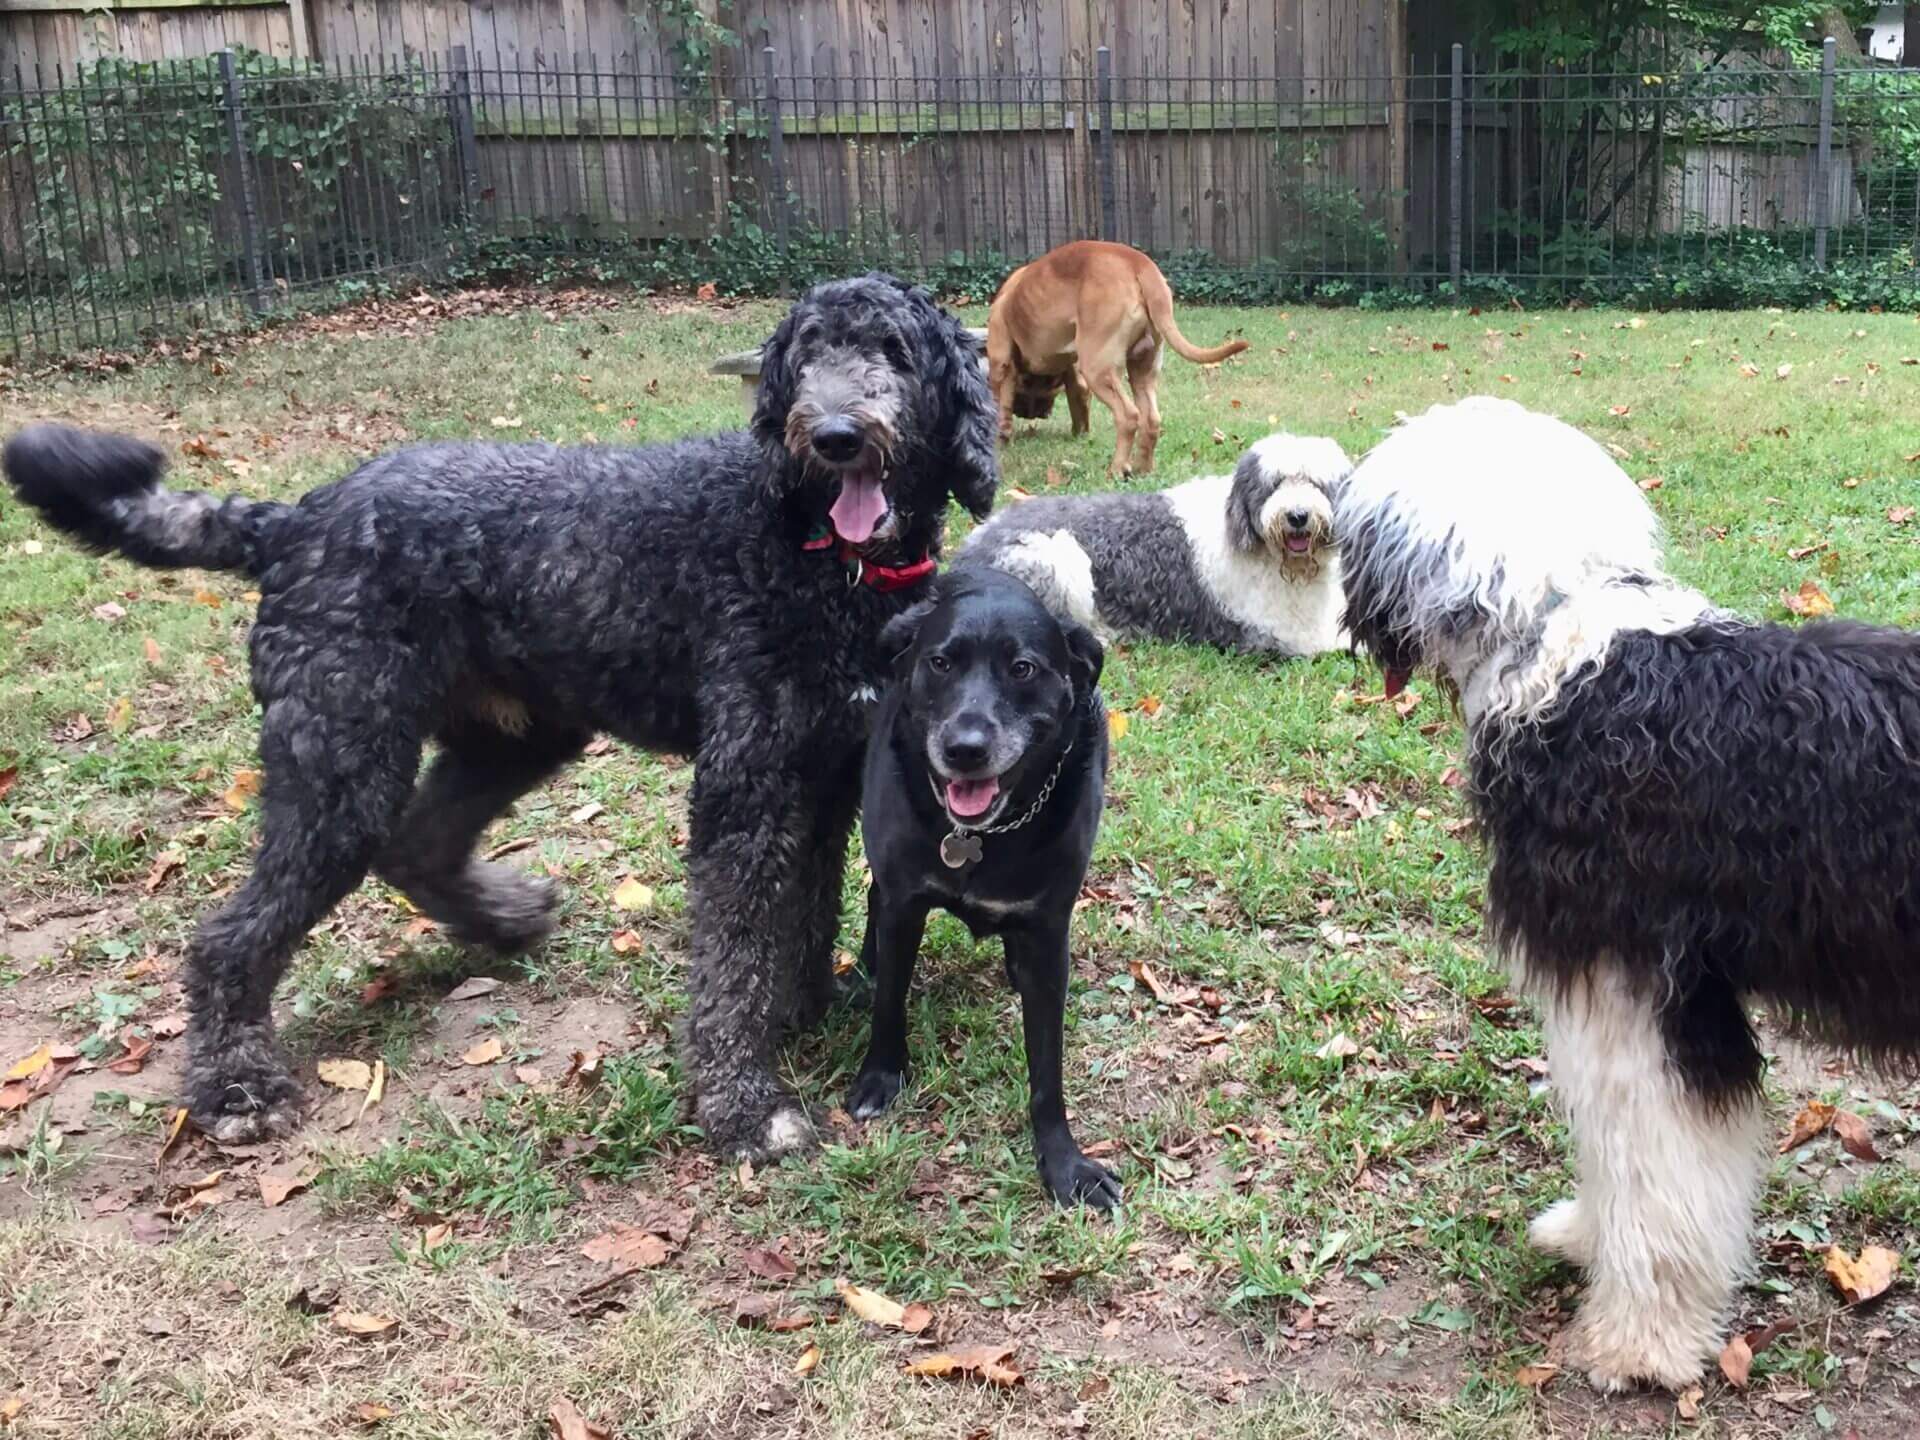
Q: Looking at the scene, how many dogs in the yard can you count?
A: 5